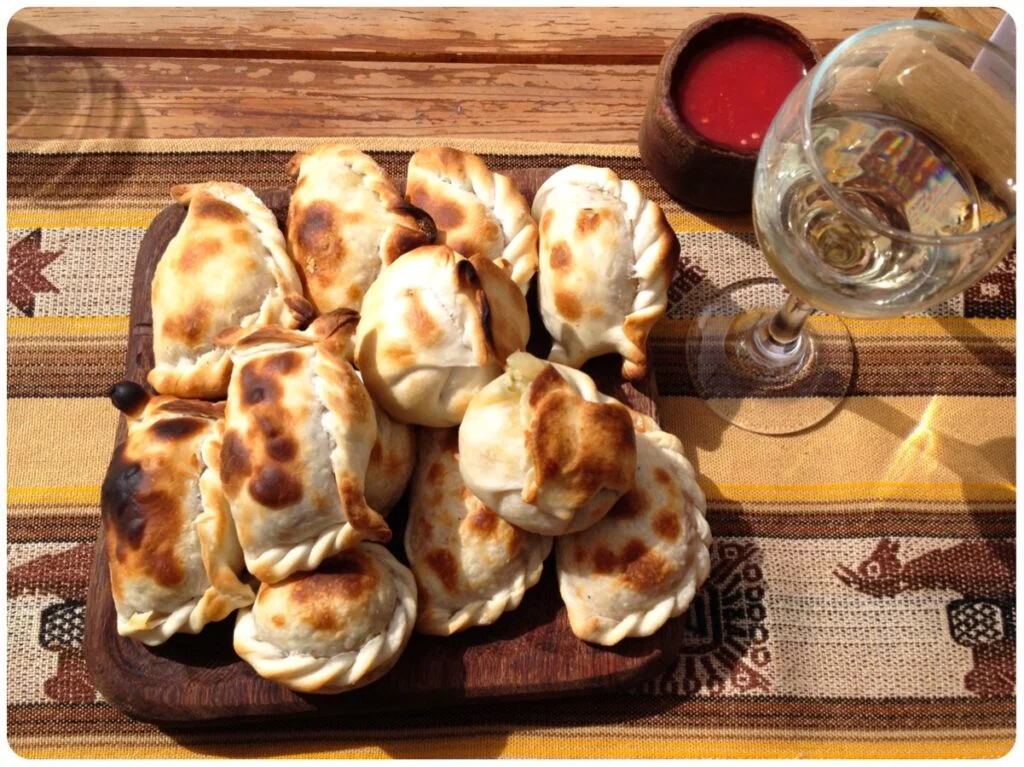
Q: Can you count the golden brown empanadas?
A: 12